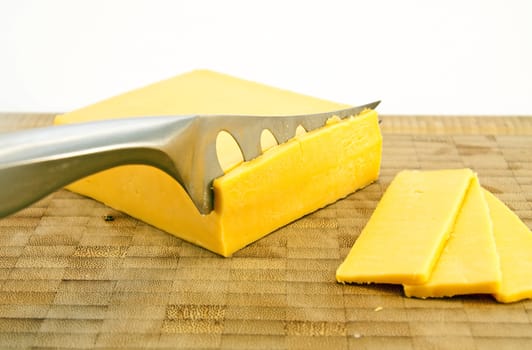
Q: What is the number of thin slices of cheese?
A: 3